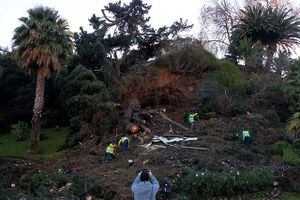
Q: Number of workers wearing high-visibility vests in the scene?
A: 4